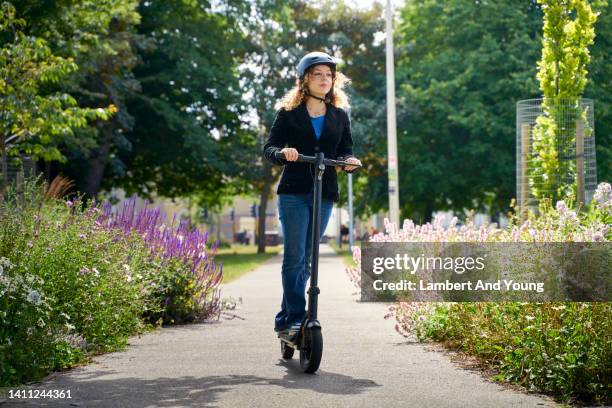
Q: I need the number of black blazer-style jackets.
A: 1